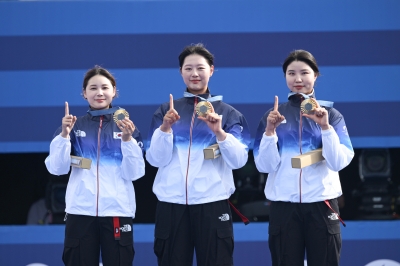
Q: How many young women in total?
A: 3